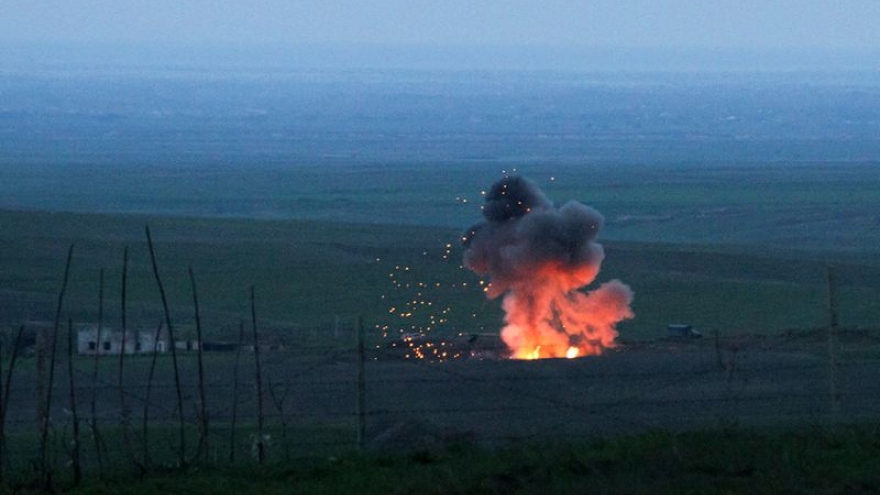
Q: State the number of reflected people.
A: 0